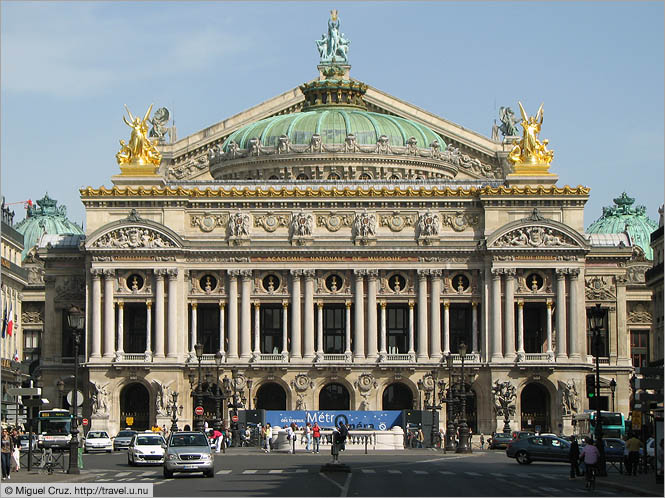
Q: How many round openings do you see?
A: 7